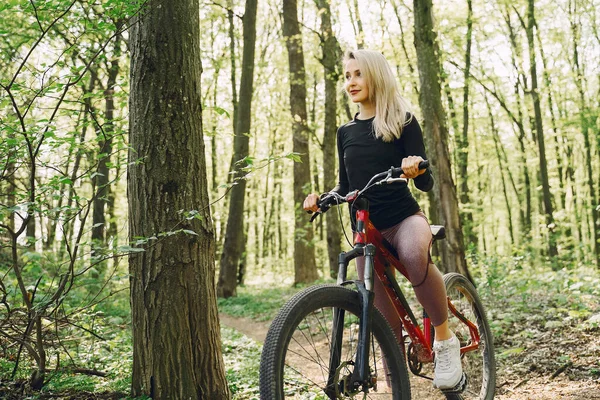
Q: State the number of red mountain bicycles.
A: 1